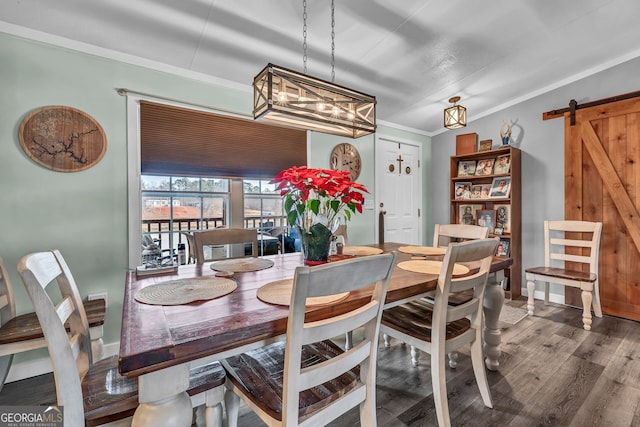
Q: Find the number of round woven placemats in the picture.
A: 6